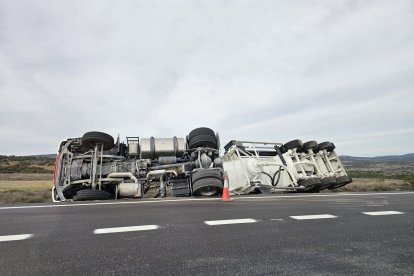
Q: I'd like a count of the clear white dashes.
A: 5